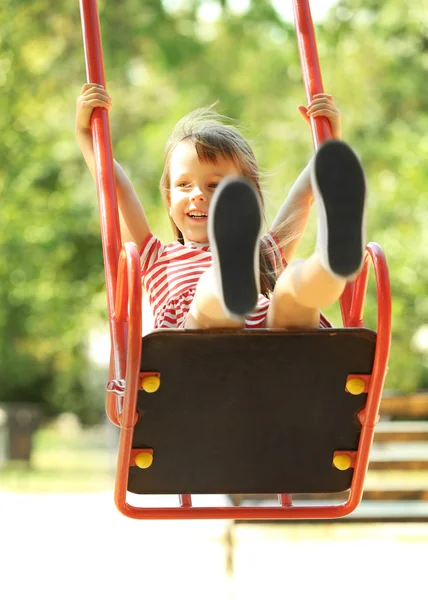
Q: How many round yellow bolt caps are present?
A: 4